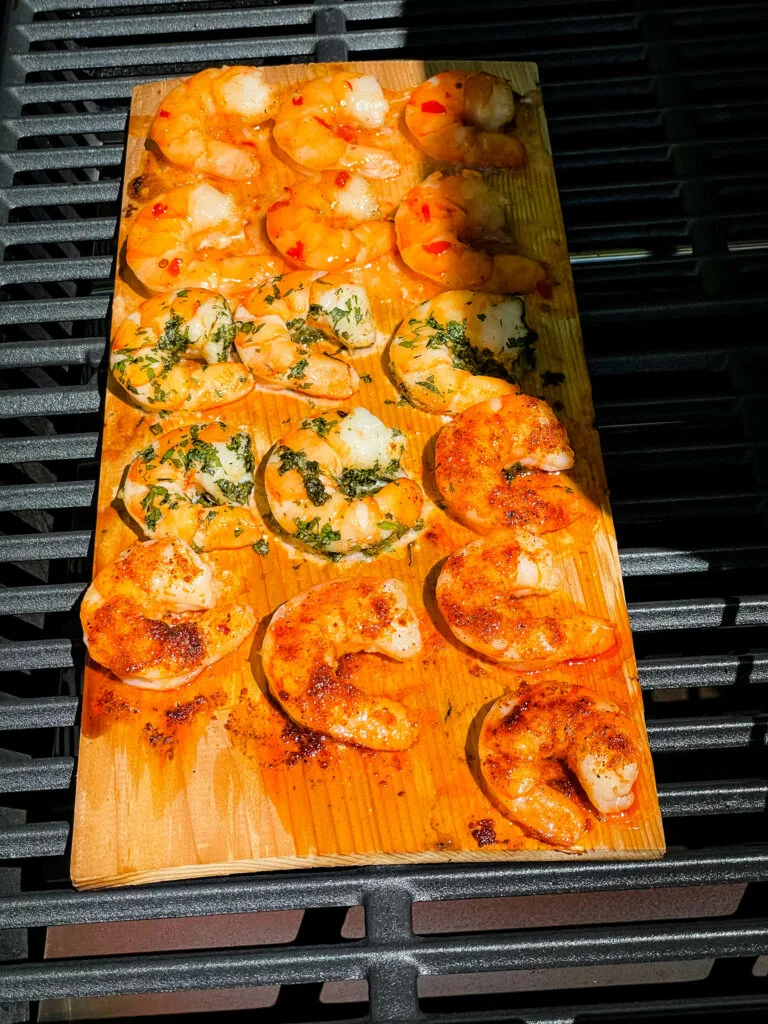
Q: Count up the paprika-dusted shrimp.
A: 5